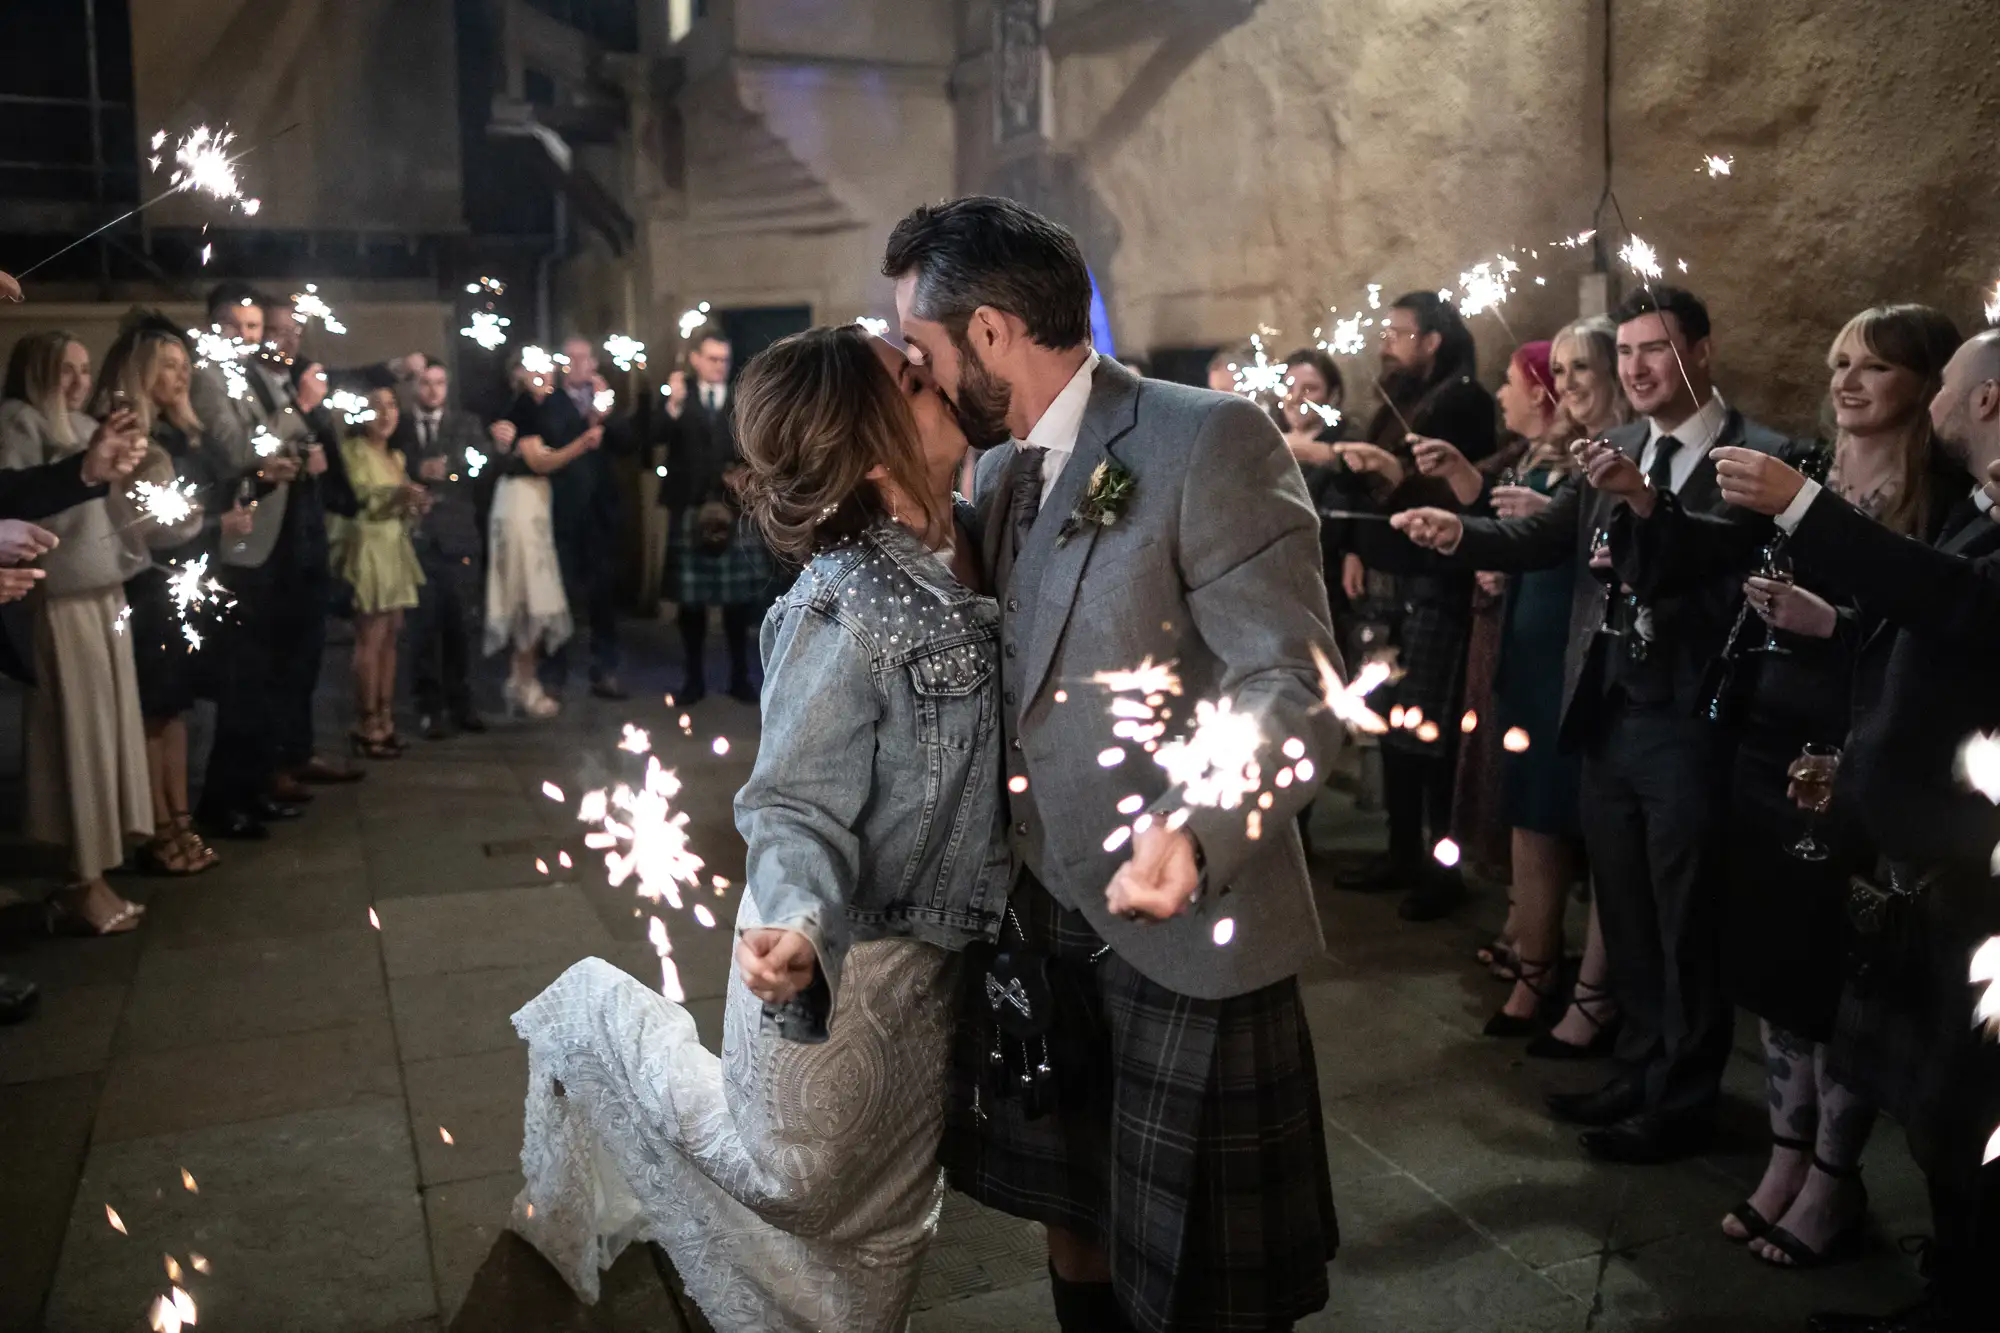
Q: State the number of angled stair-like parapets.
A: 1